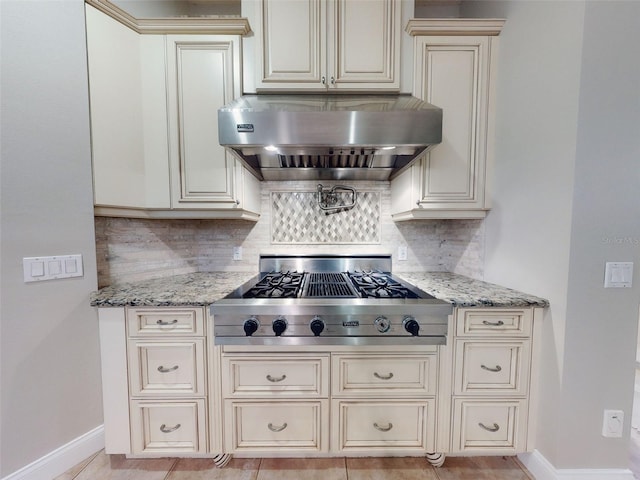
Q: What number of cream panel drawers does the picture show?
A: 10